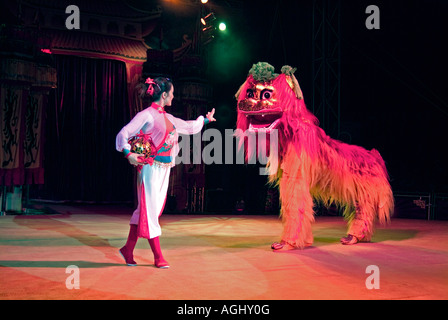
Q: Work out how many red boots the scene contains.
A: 2